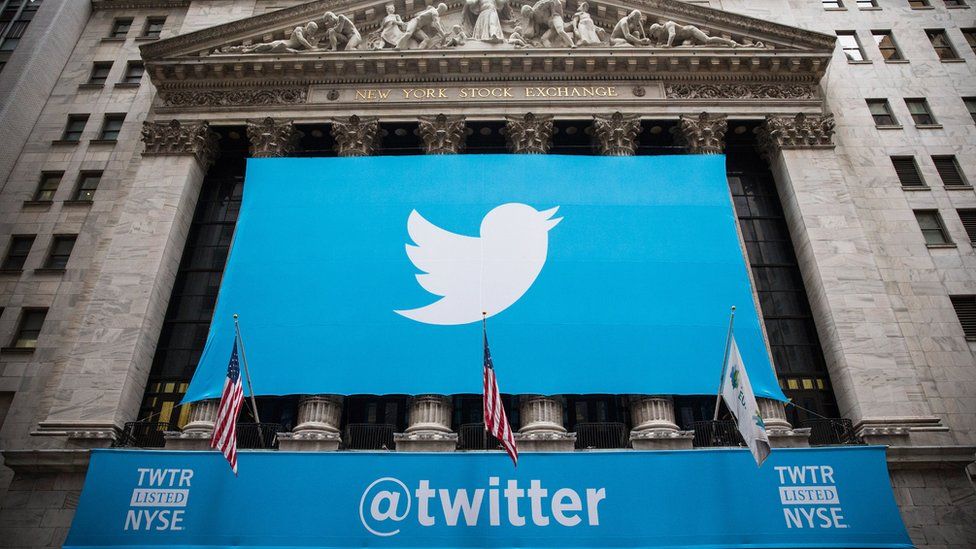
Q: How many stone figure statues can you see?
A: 11